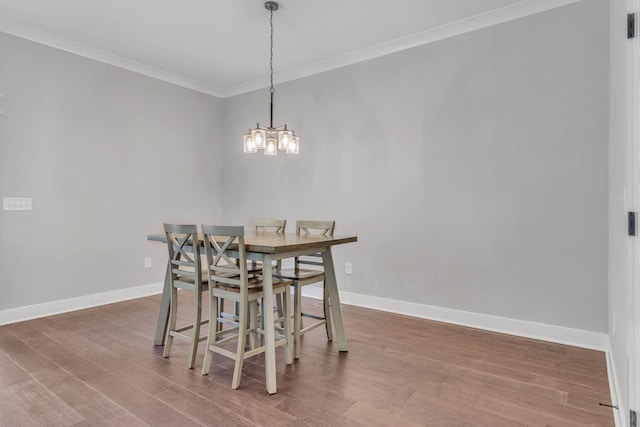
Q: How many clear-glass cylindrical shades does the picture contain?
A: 5